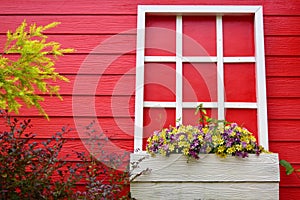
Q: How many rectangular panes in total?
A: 9